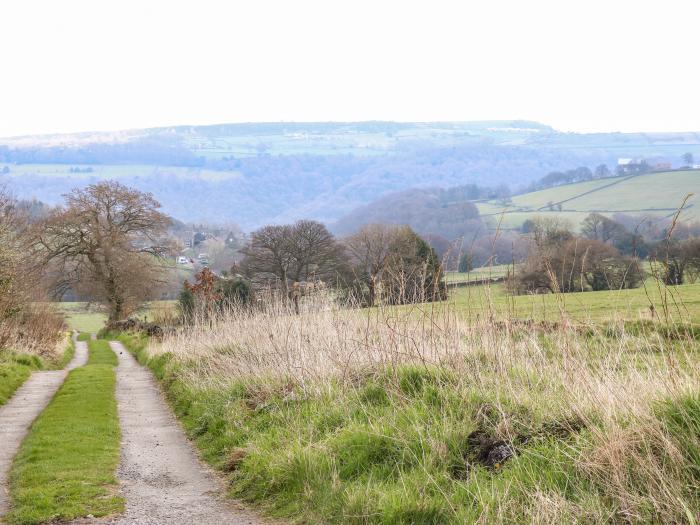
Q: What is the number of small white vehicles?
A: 2